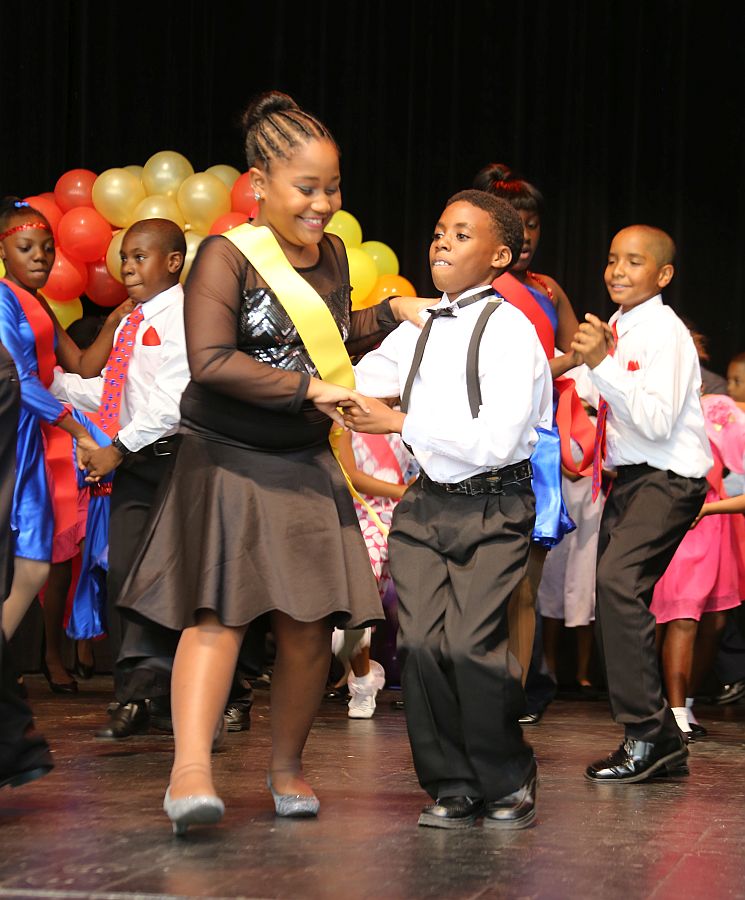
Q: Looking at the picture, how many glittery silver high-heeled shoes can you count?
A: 2